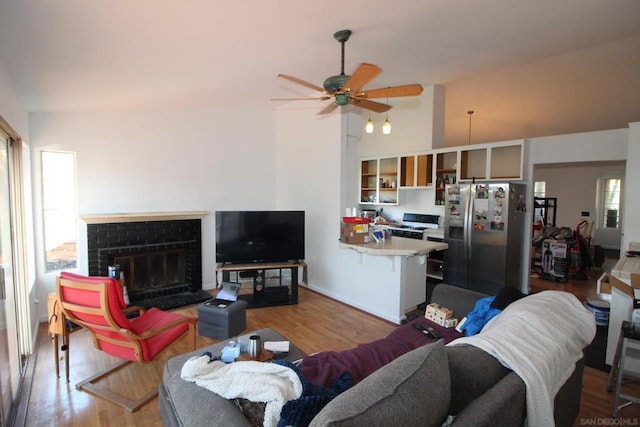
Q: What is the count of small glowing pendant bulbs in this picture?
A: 2